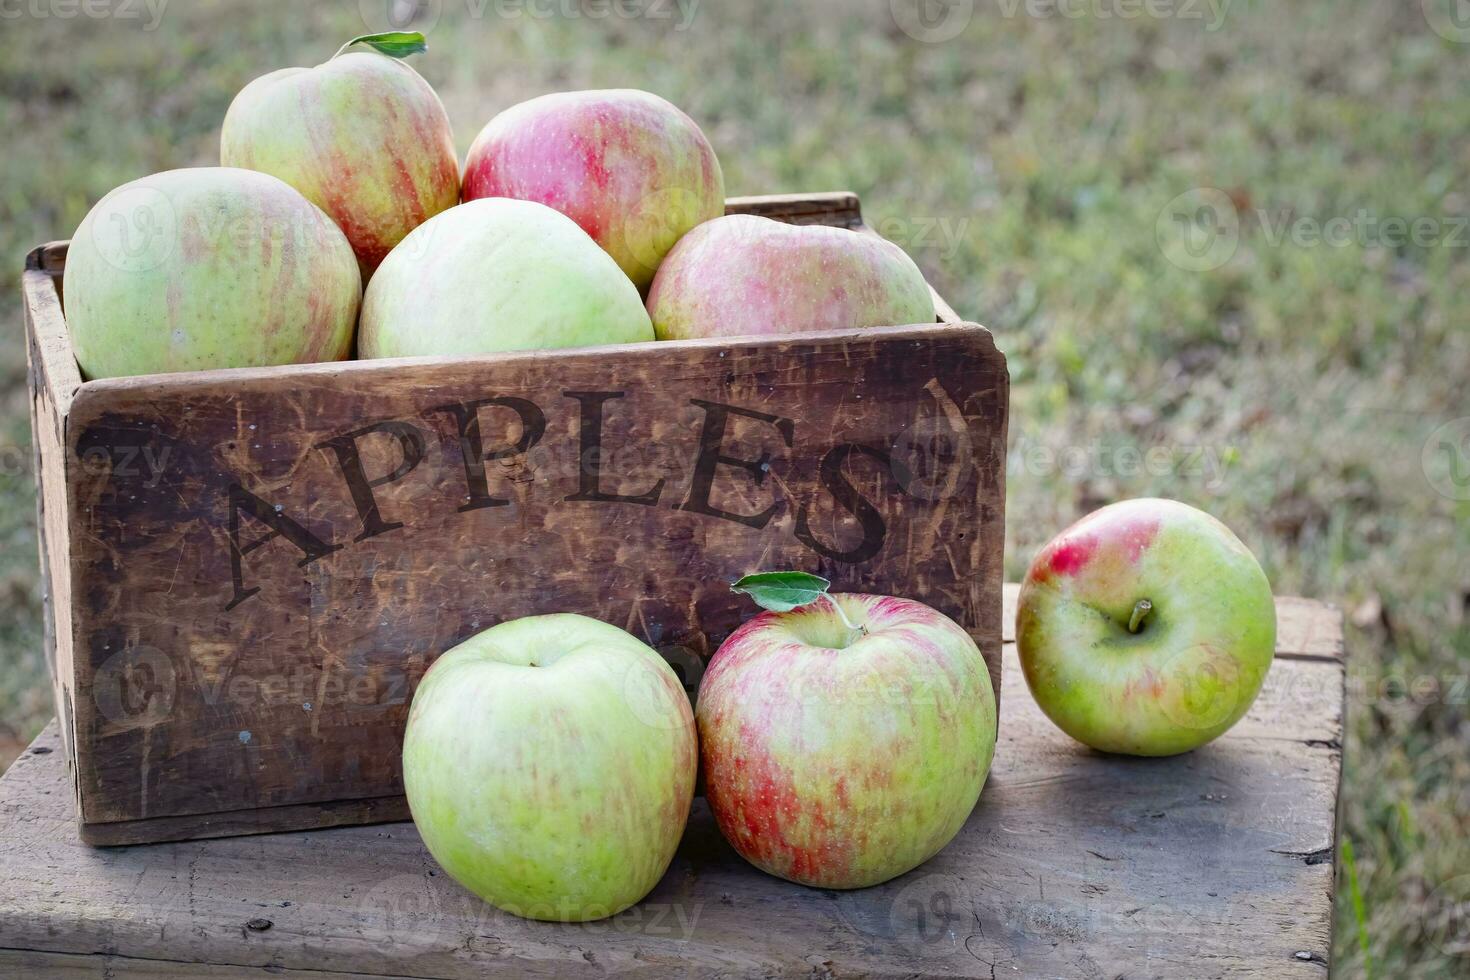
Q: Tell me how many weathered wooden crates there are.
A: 1